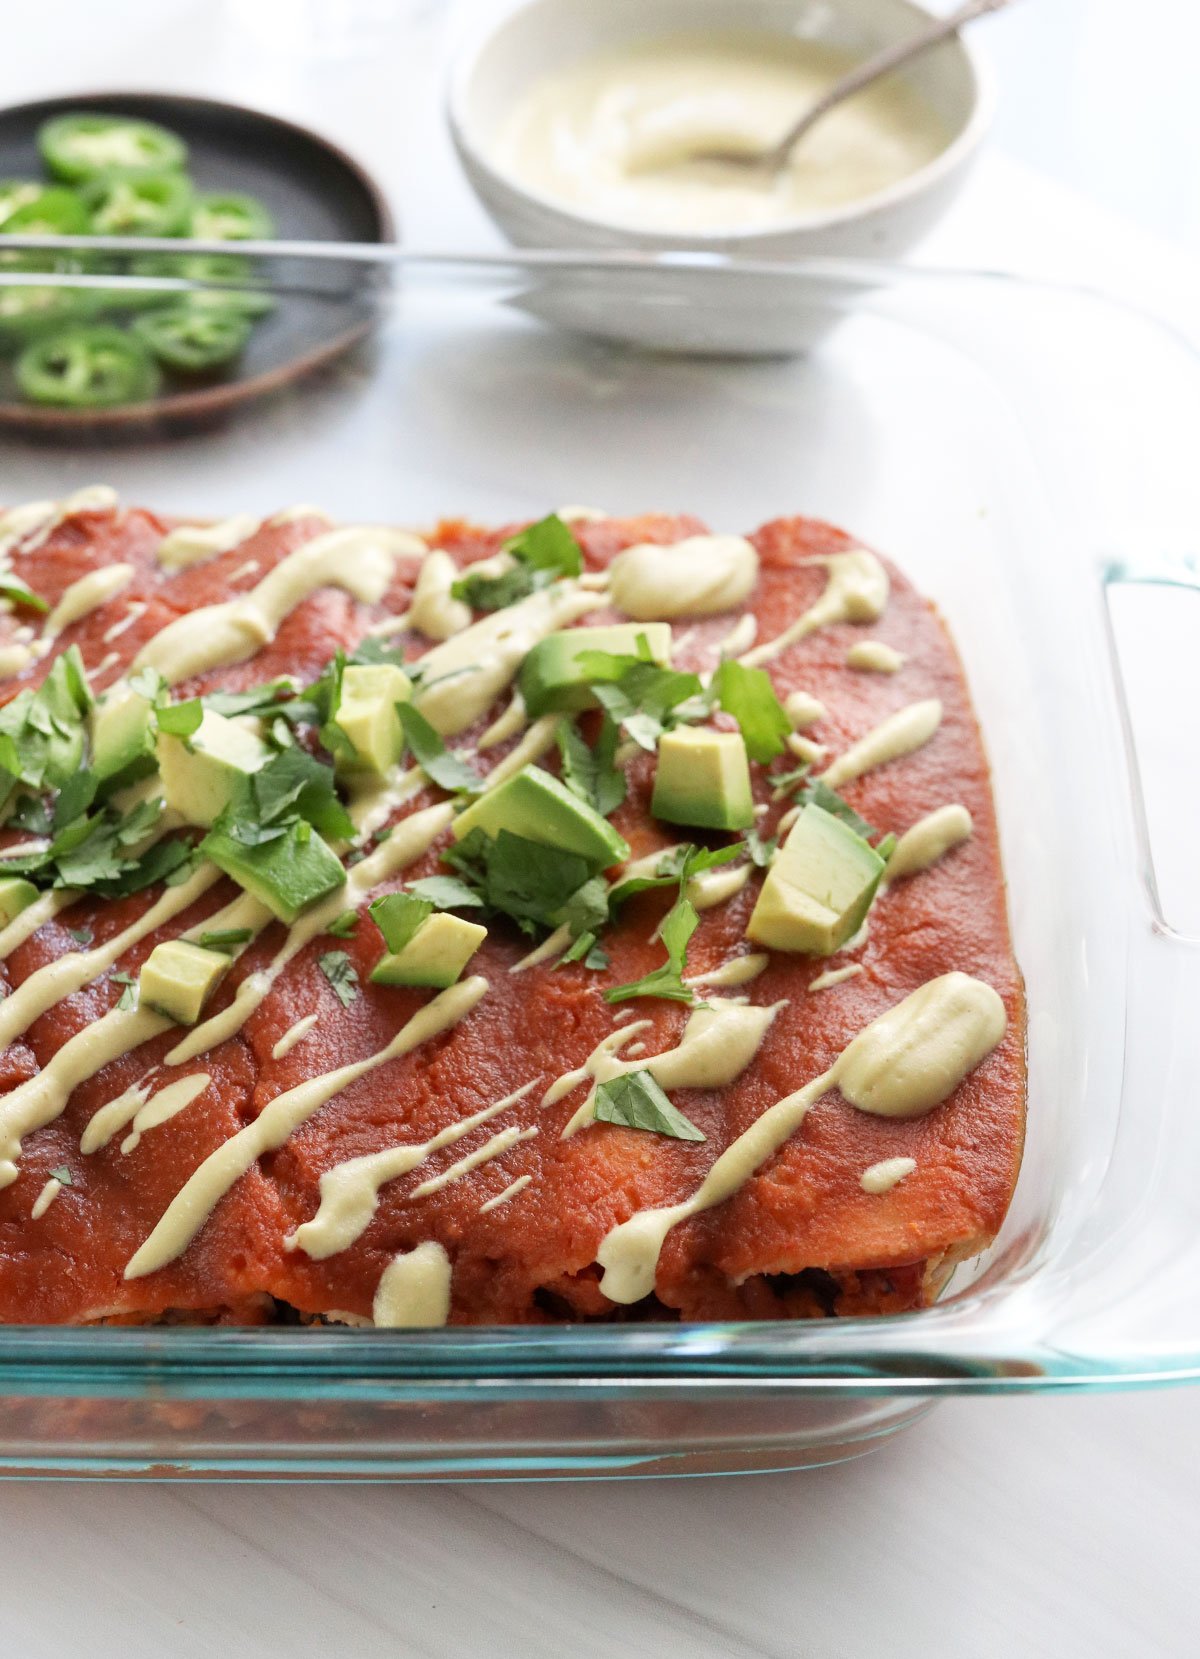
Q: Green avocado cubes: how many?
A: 11